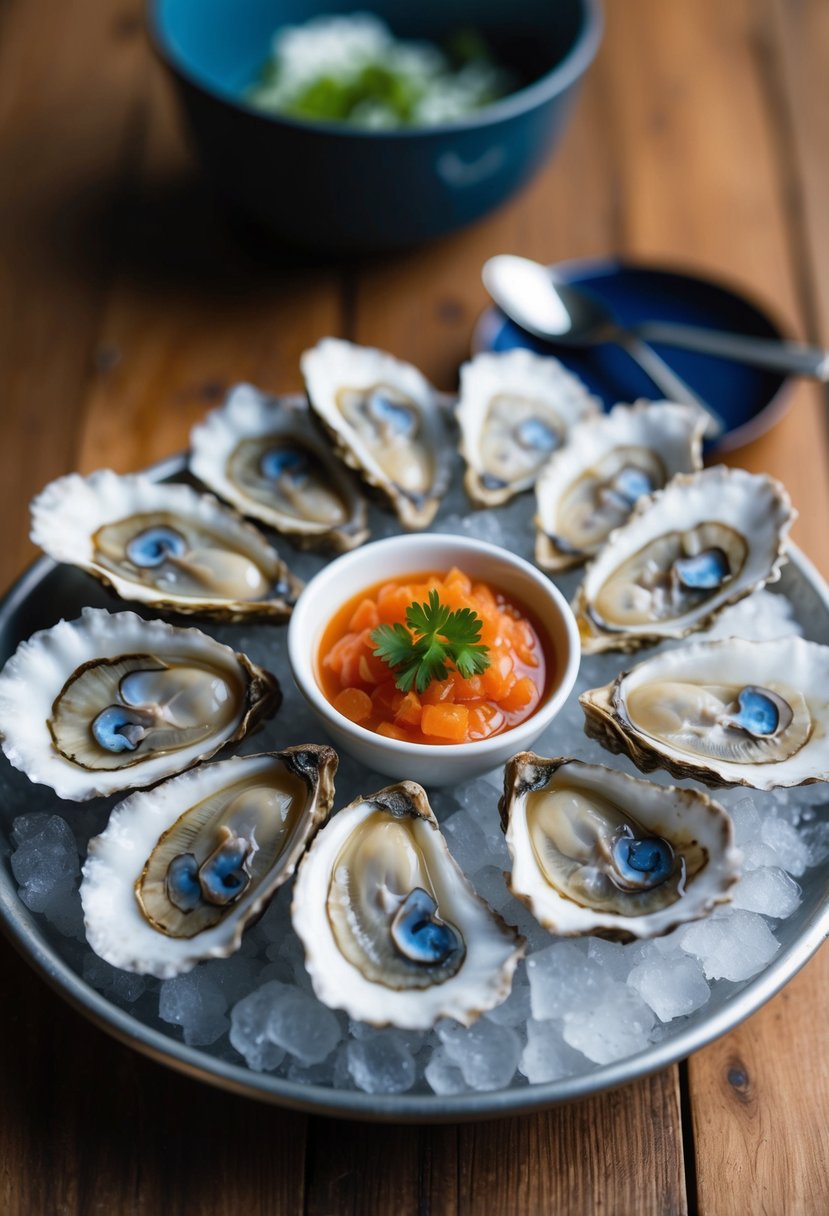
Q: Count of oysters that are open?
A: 11